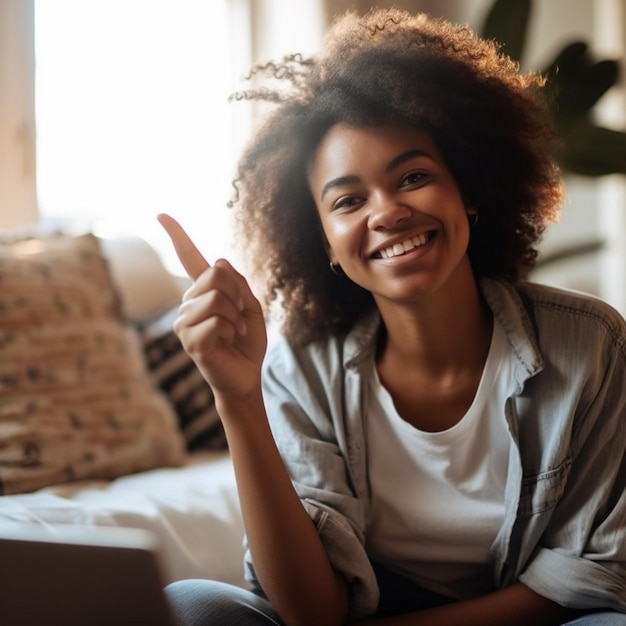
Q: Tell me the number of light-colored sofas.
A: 1